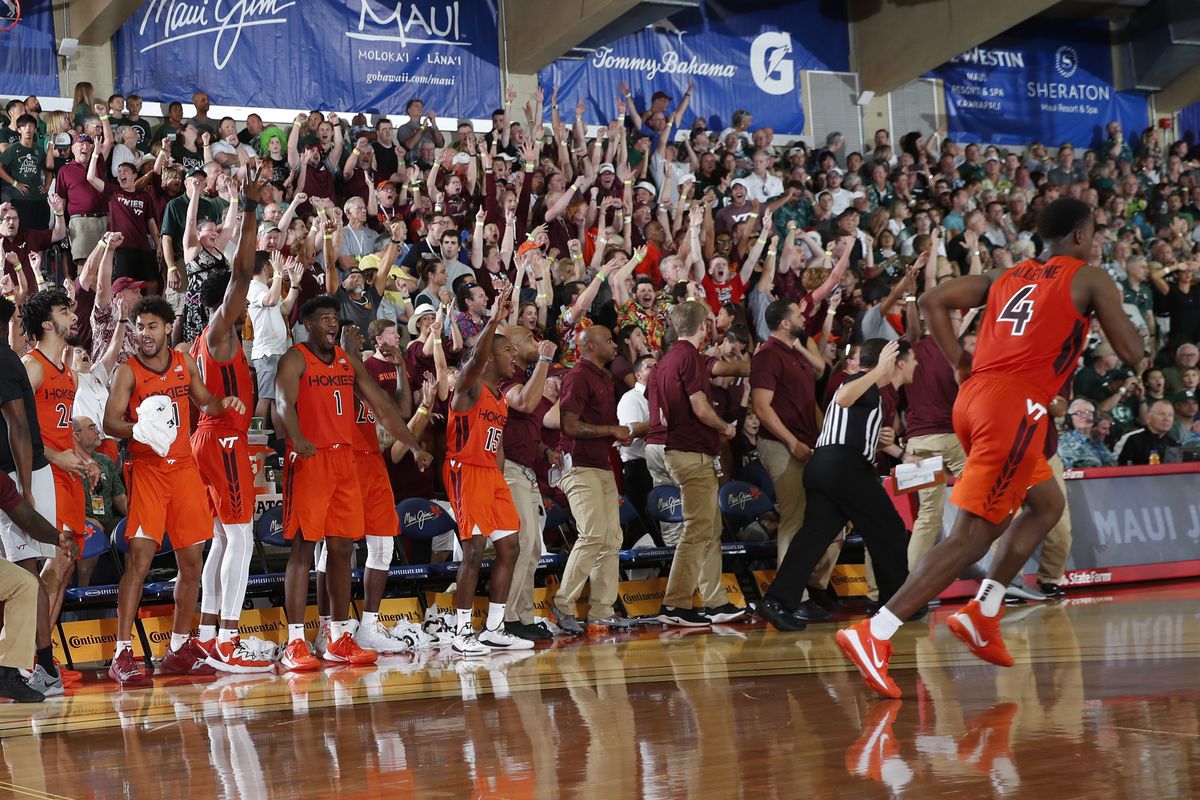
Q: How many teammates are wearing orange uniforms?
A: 7